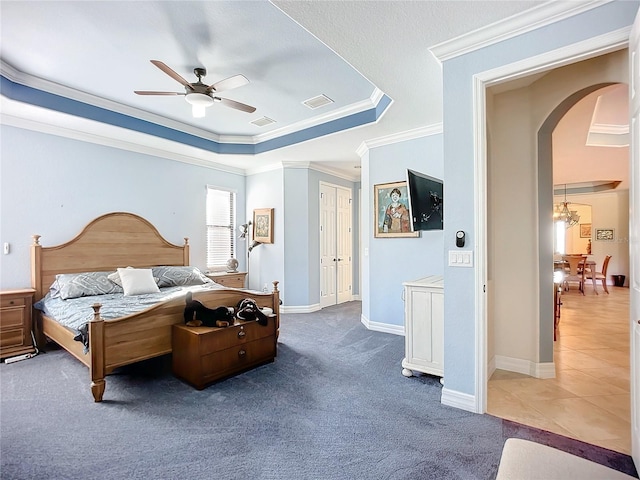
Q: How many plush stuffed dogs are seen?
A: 2